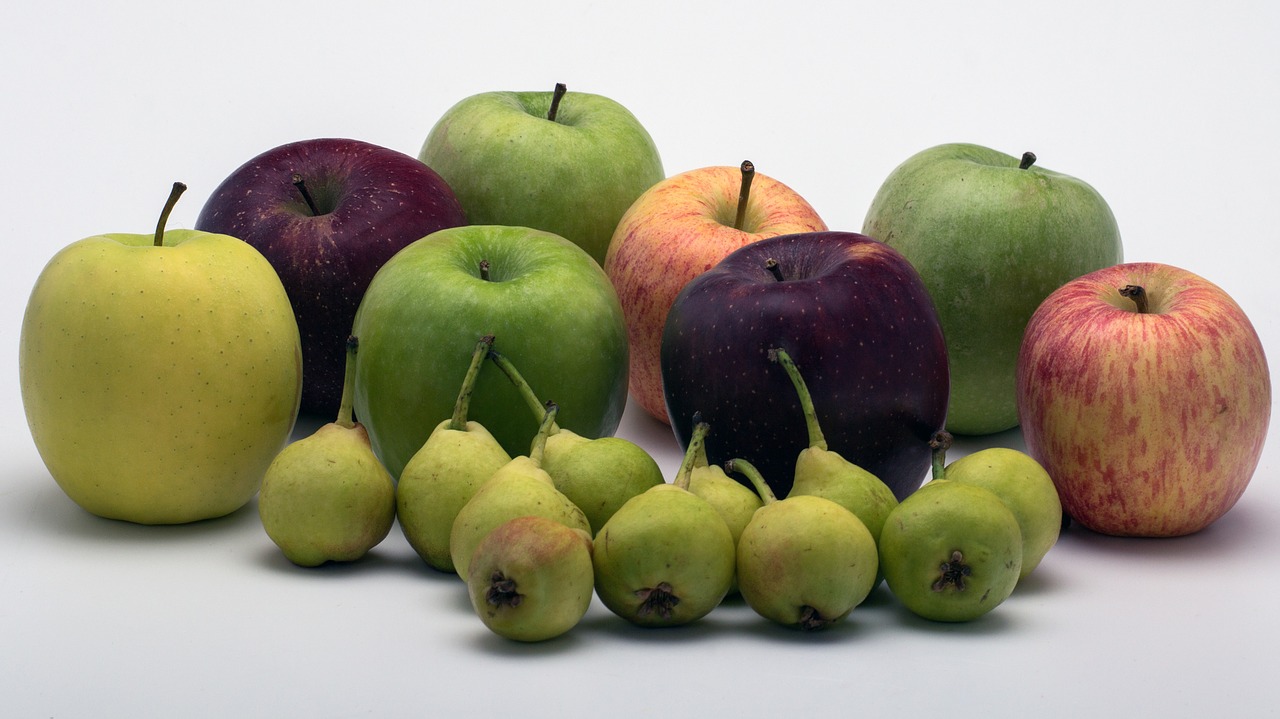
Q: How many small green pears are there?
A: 11